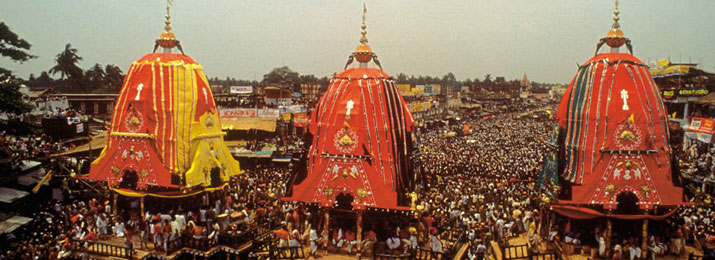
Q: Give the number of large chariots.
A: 3